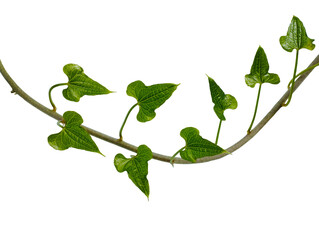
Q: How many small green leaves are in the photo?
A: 8